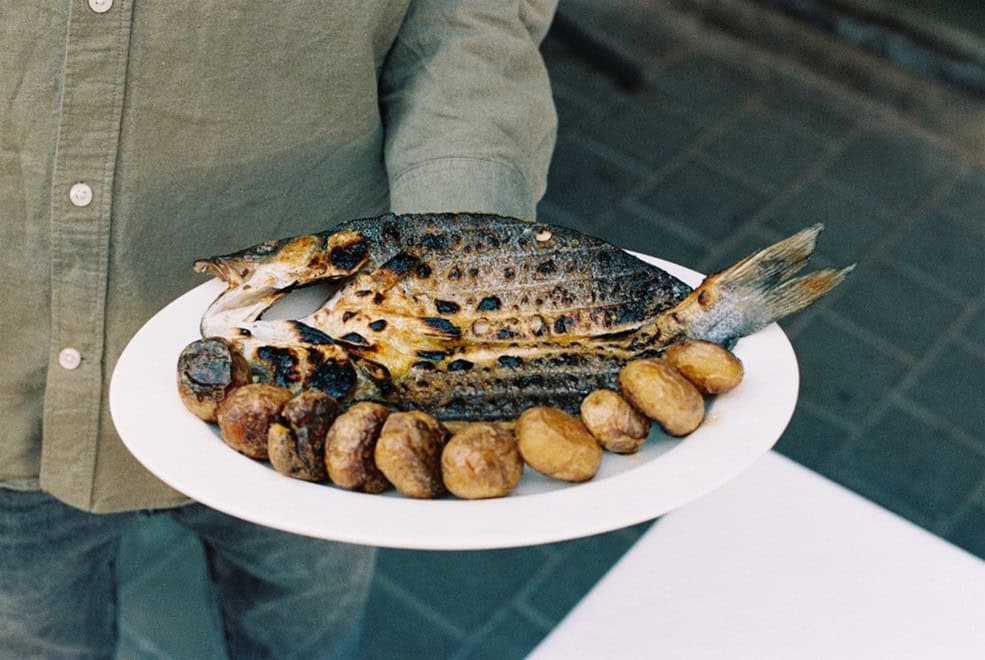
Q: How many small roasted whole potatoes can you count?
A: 10